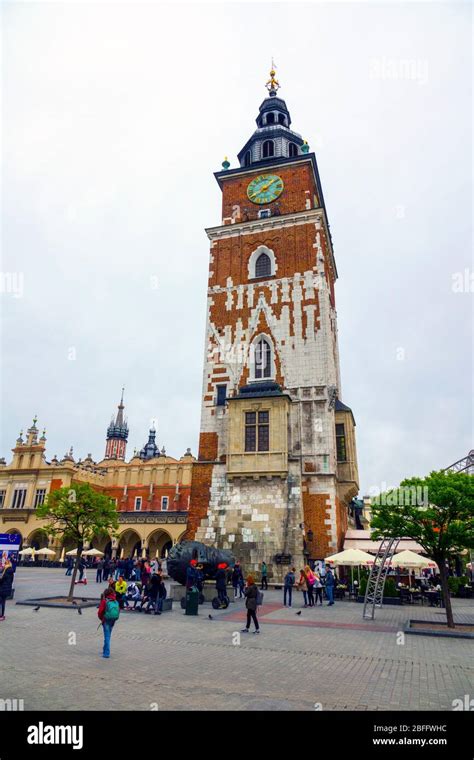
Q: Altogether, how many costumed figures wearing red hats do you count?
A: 2